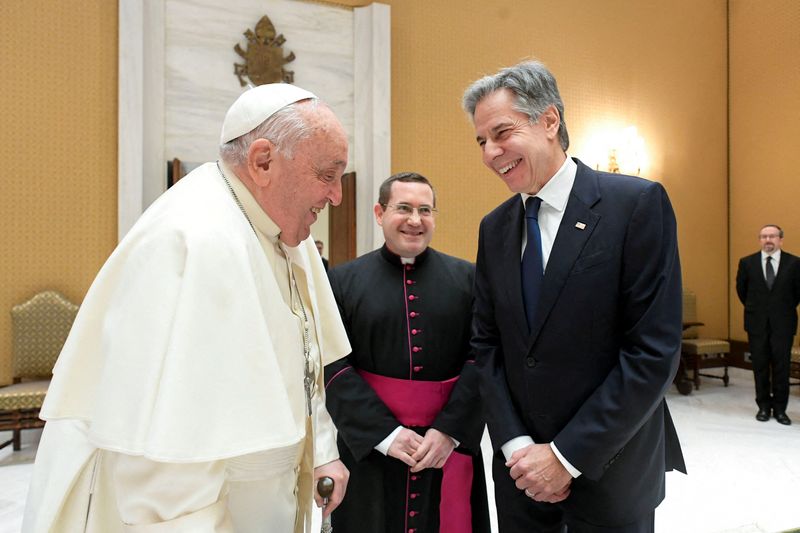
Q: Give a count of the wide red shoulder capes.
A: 0